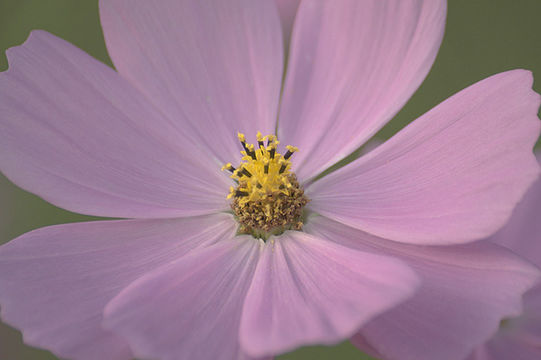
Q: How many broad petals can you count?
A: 8